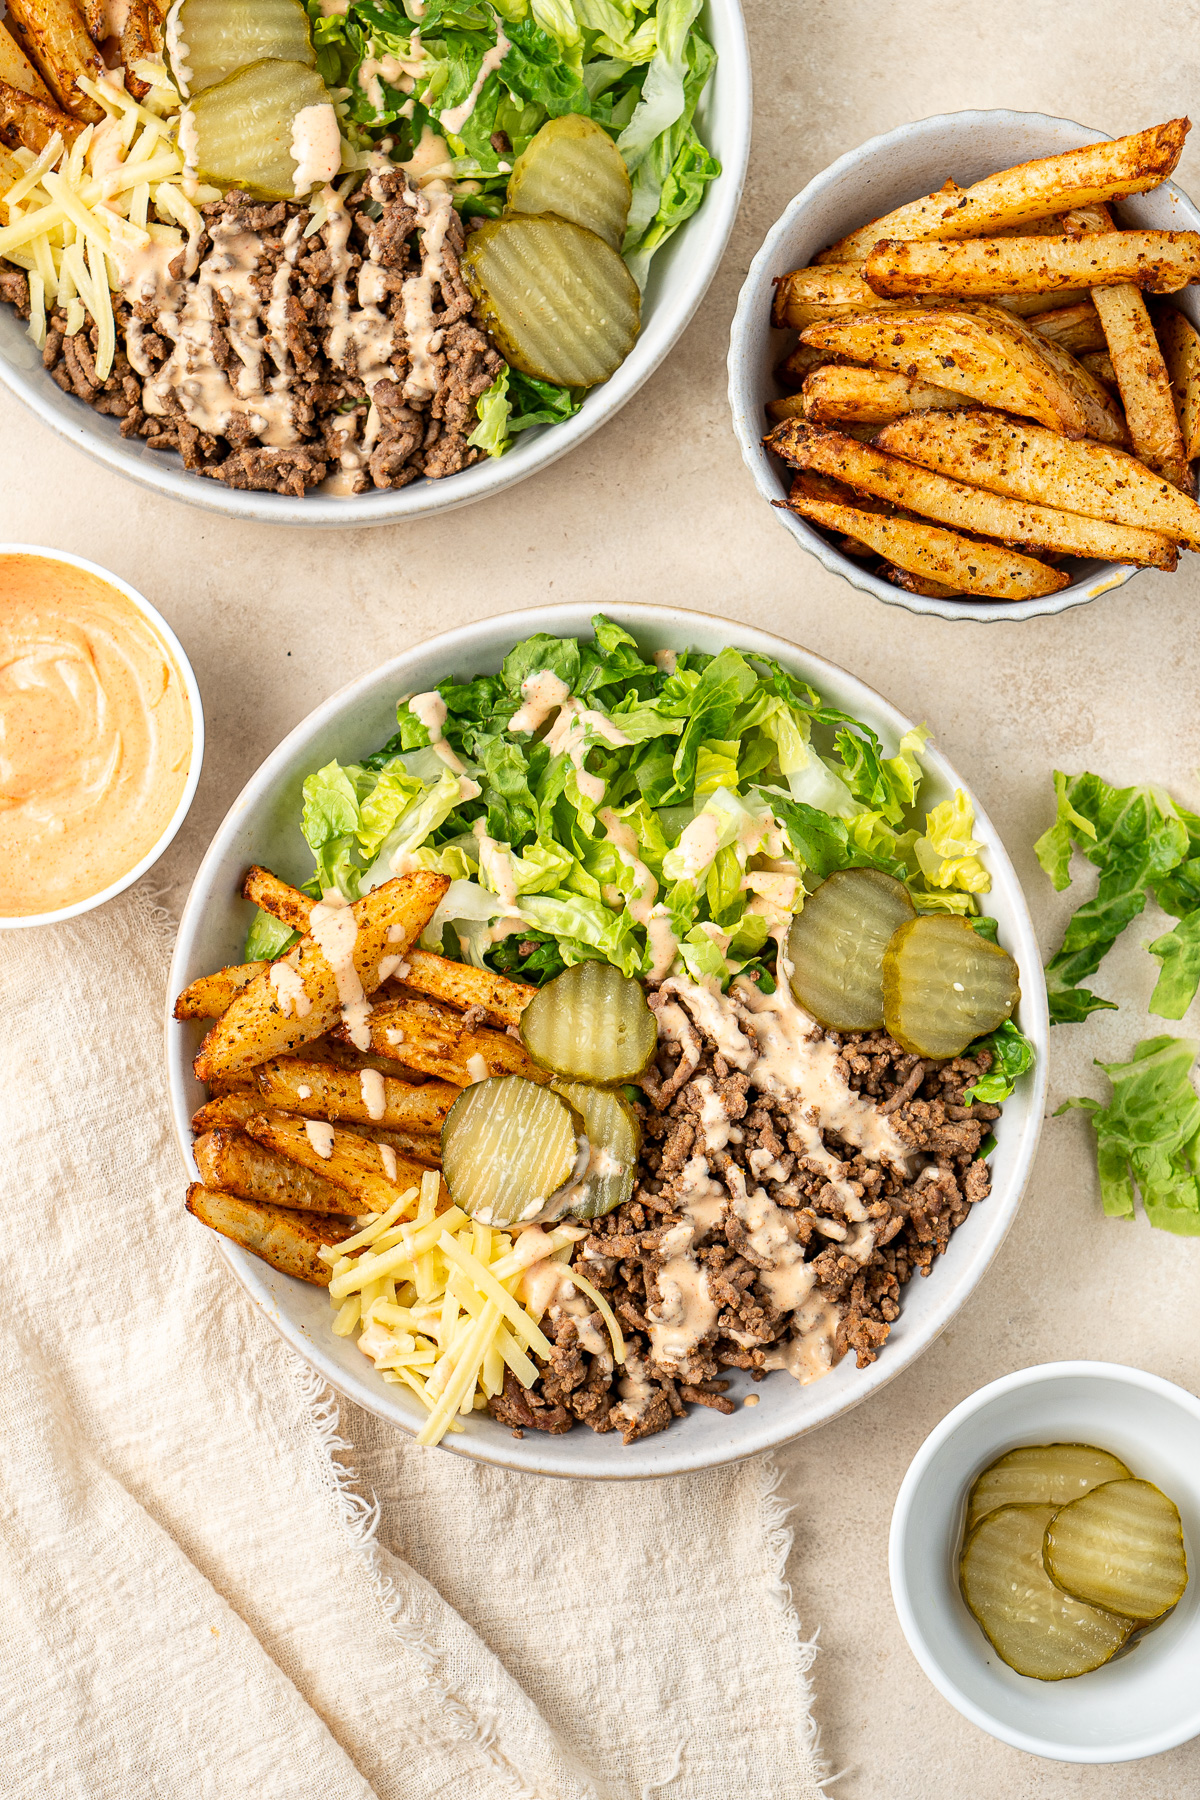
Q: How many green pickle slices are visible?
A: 12